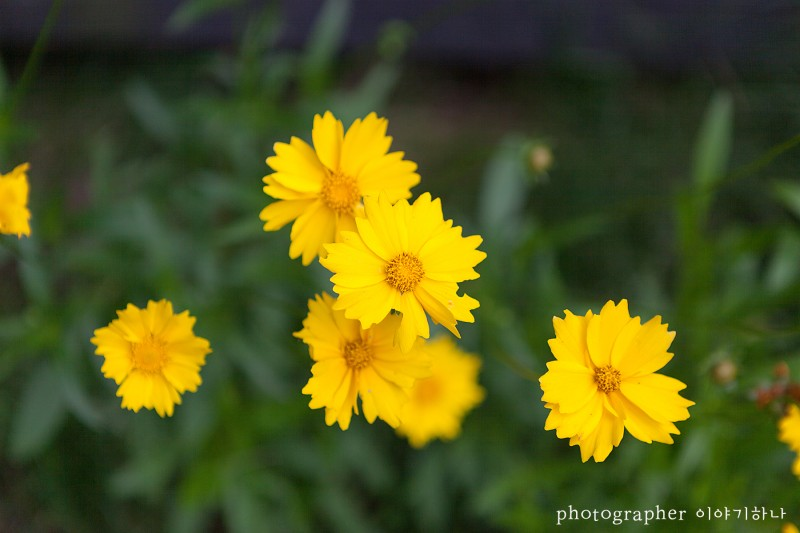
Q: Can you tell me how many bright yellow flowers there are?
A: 8